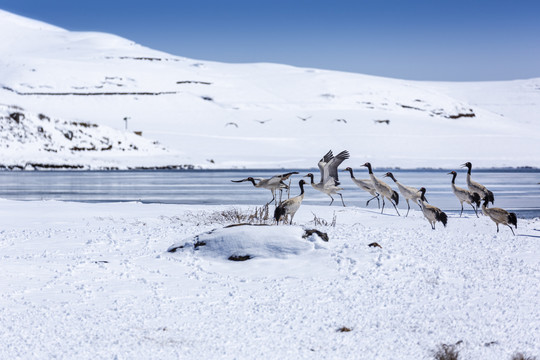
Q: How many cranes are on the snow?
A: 10